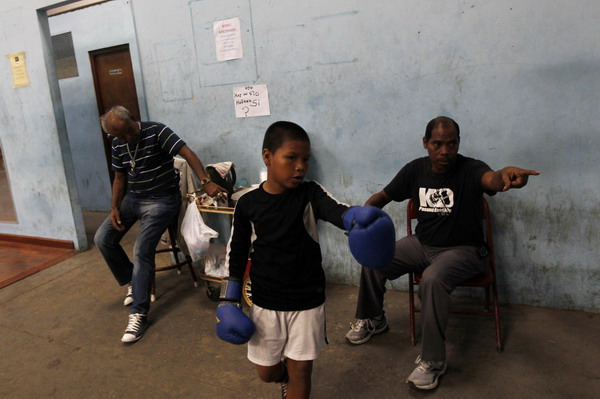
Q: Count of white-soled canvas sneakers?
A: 2